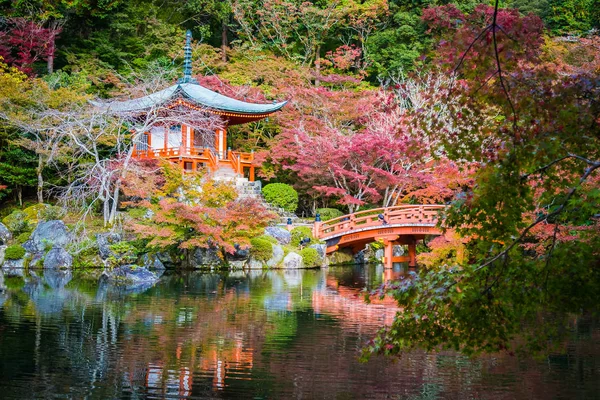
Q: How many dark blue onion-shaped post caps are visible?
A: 2